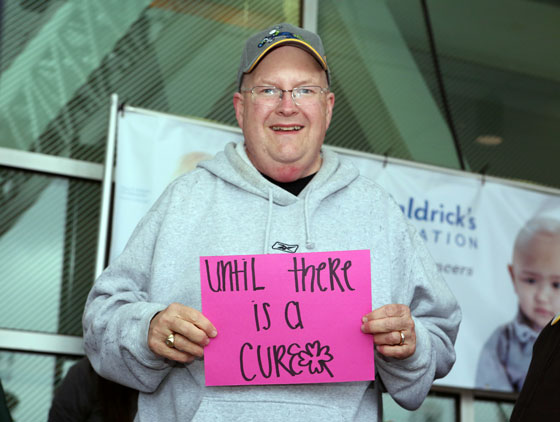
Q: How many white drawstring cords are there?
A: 2